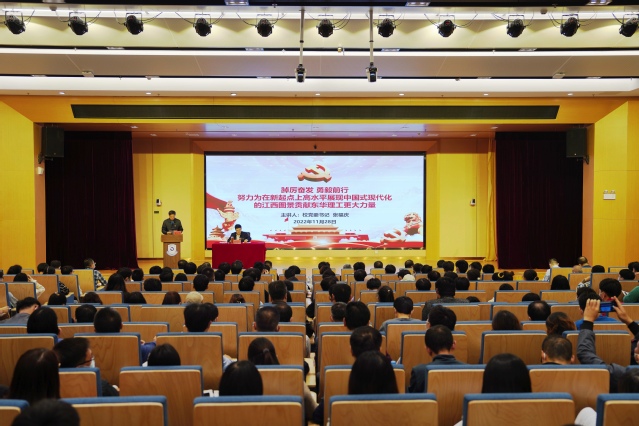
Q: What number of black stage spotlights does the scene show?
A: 11